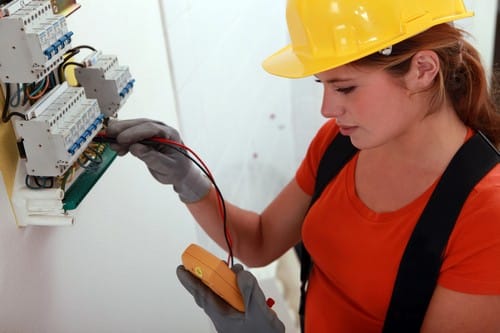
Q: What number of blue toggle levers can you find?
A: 13